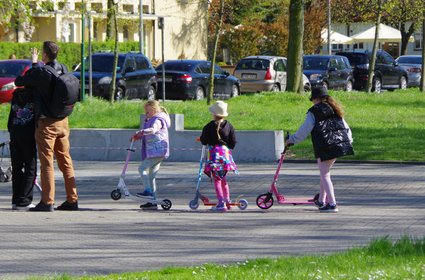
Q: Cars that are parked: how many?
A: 7